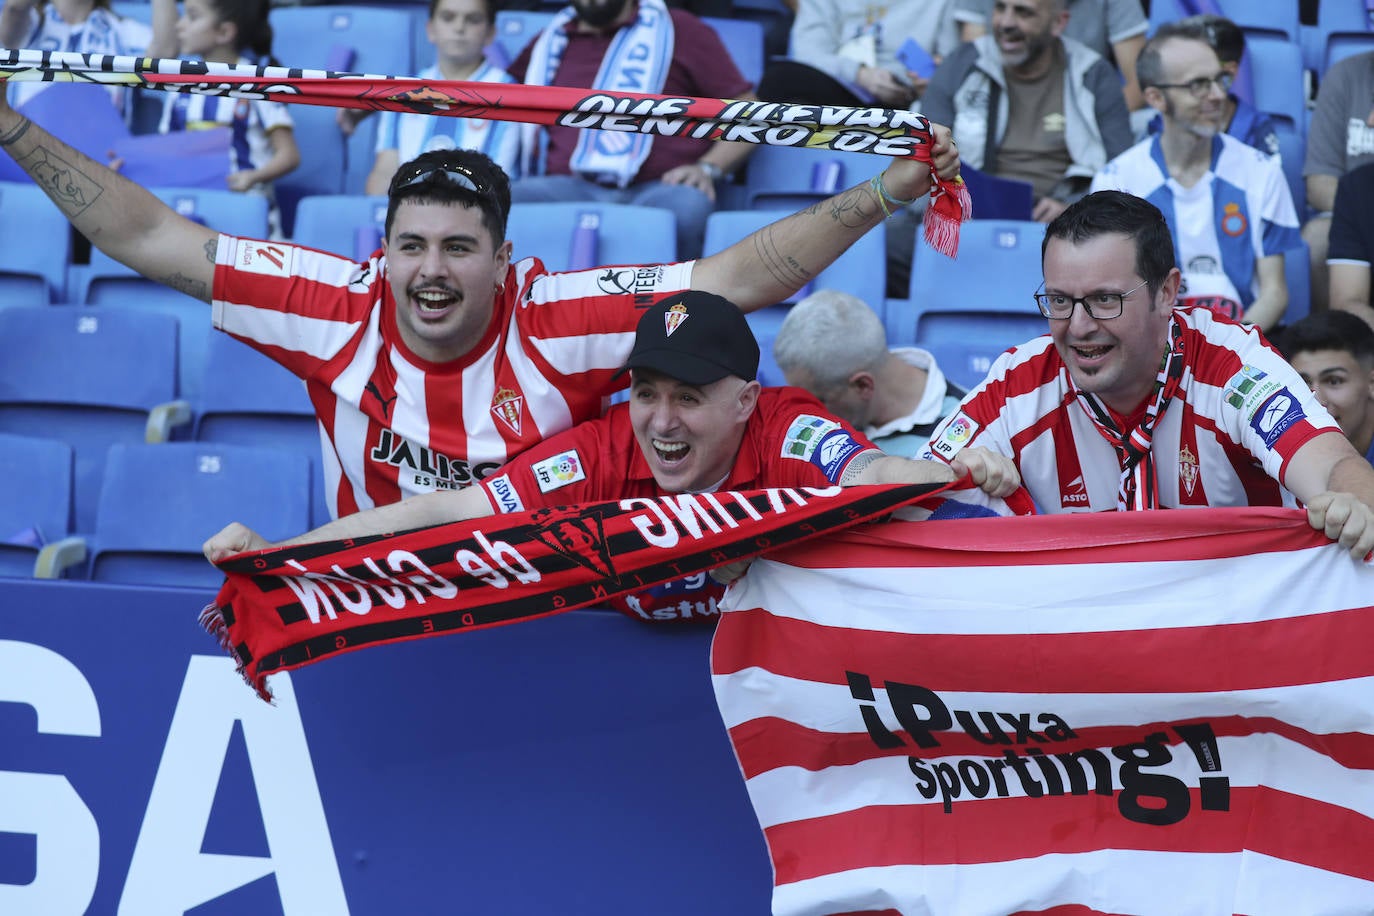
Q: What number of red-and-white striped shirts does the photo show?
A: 2